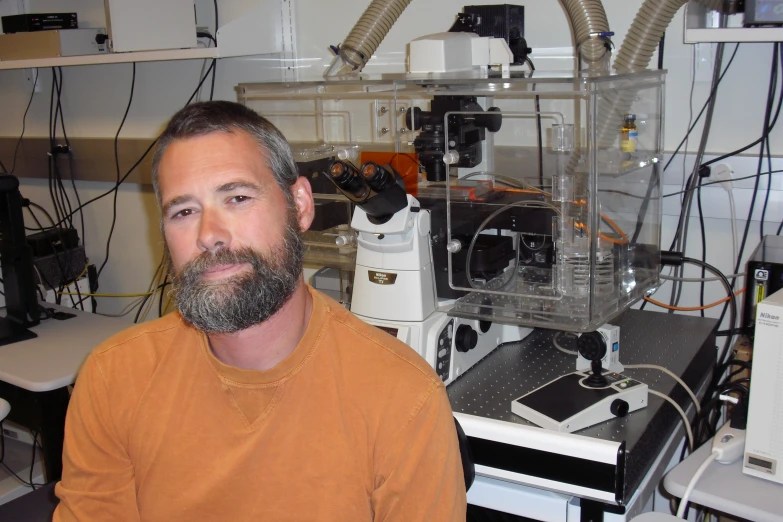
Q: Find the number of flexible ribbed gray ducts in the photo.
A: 3